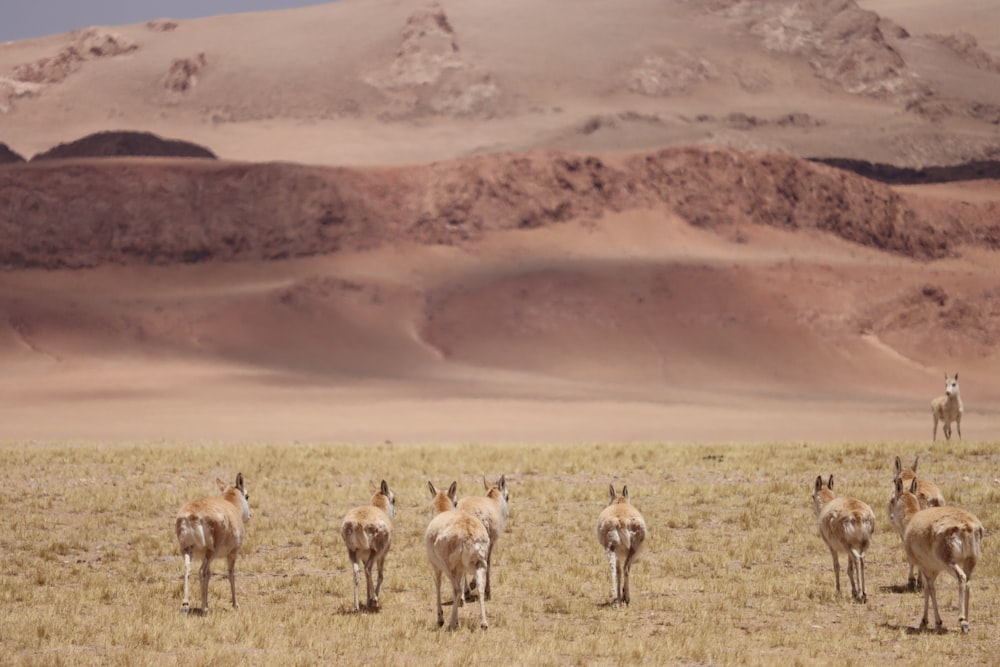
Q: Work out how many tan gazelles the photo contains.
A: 9